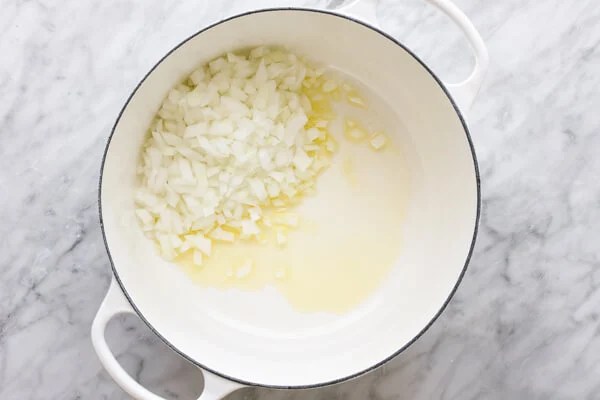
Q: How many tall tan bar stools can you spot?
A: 0